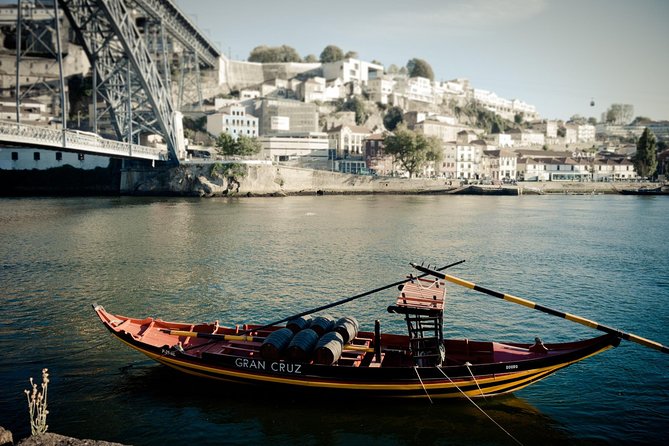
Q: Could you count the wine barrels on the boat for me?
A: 6